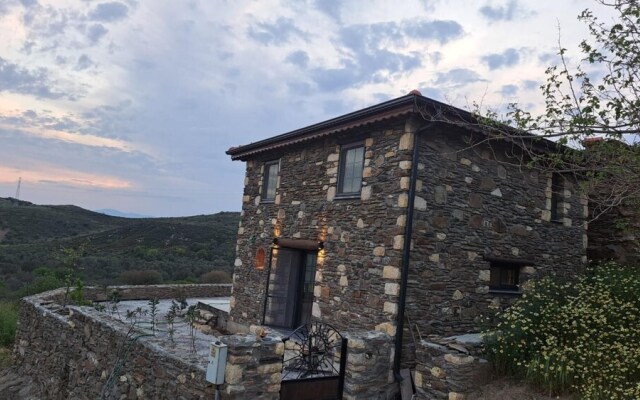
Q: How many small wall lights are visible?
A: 2